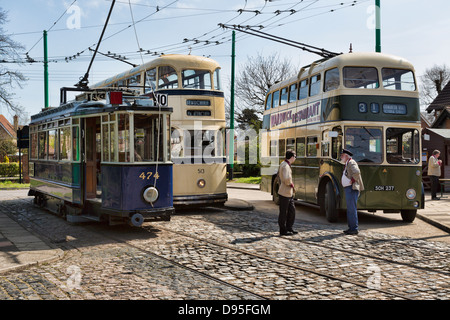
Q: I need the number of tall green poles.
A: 3